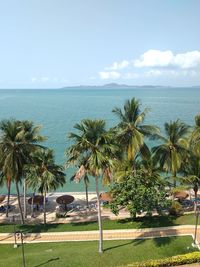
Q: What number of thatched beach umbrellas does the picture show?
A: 5